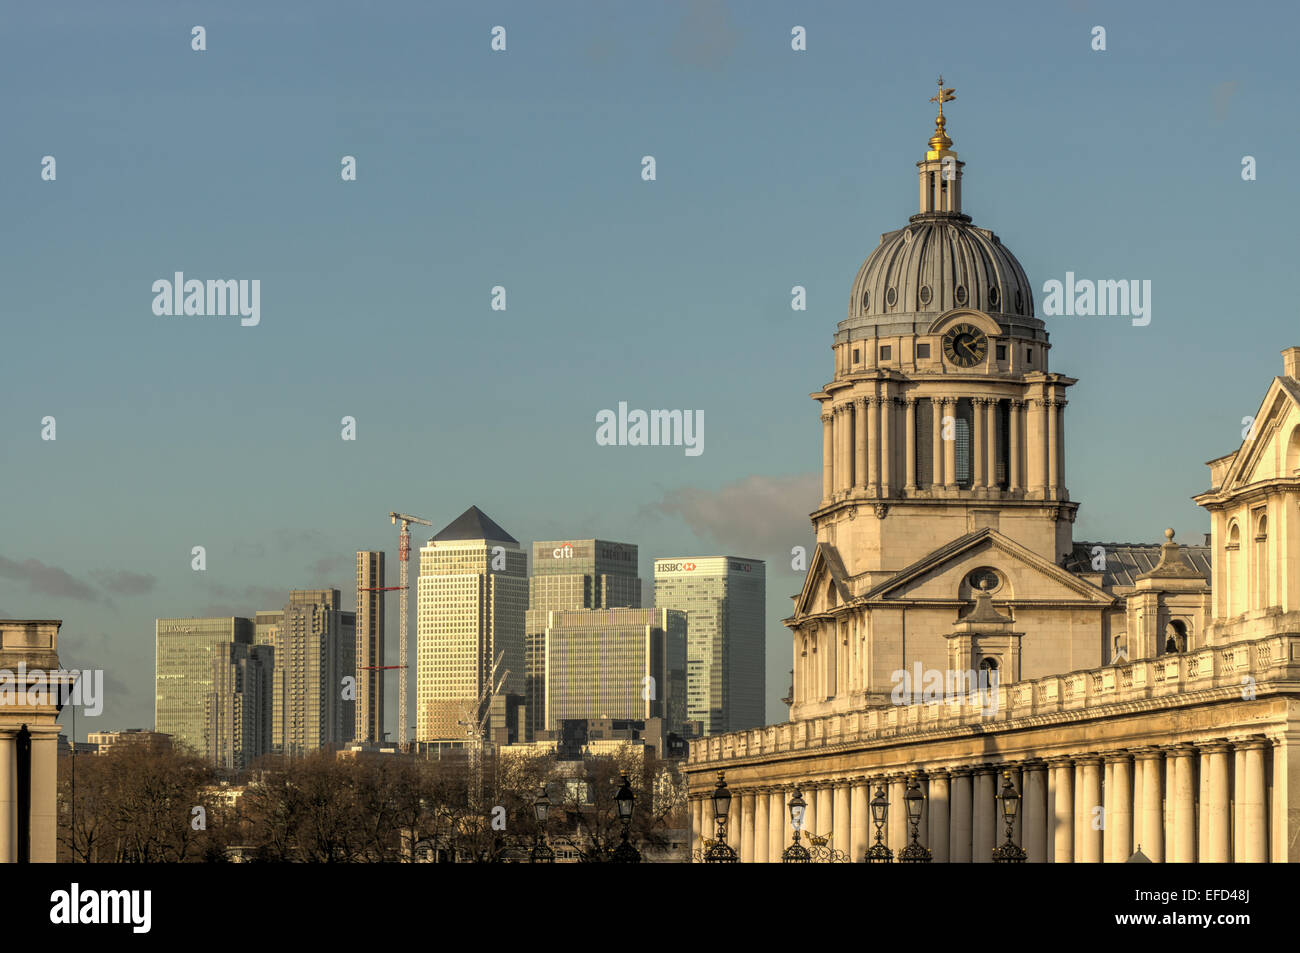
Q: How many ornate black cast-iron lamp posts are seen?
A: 7